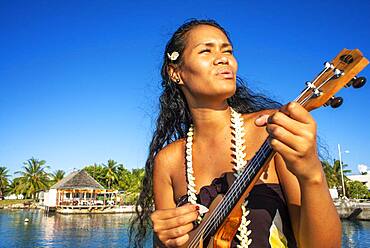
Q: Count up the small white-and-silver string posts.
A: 4